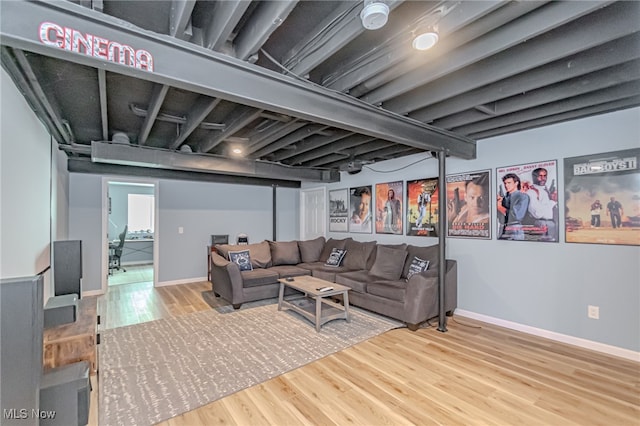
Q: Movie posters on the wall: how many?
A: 7